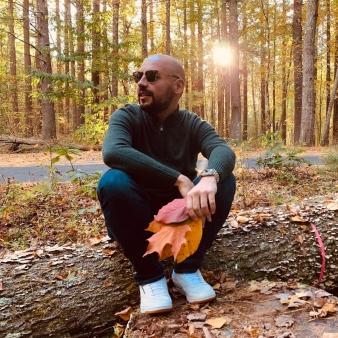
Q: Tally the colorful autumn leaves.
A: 3